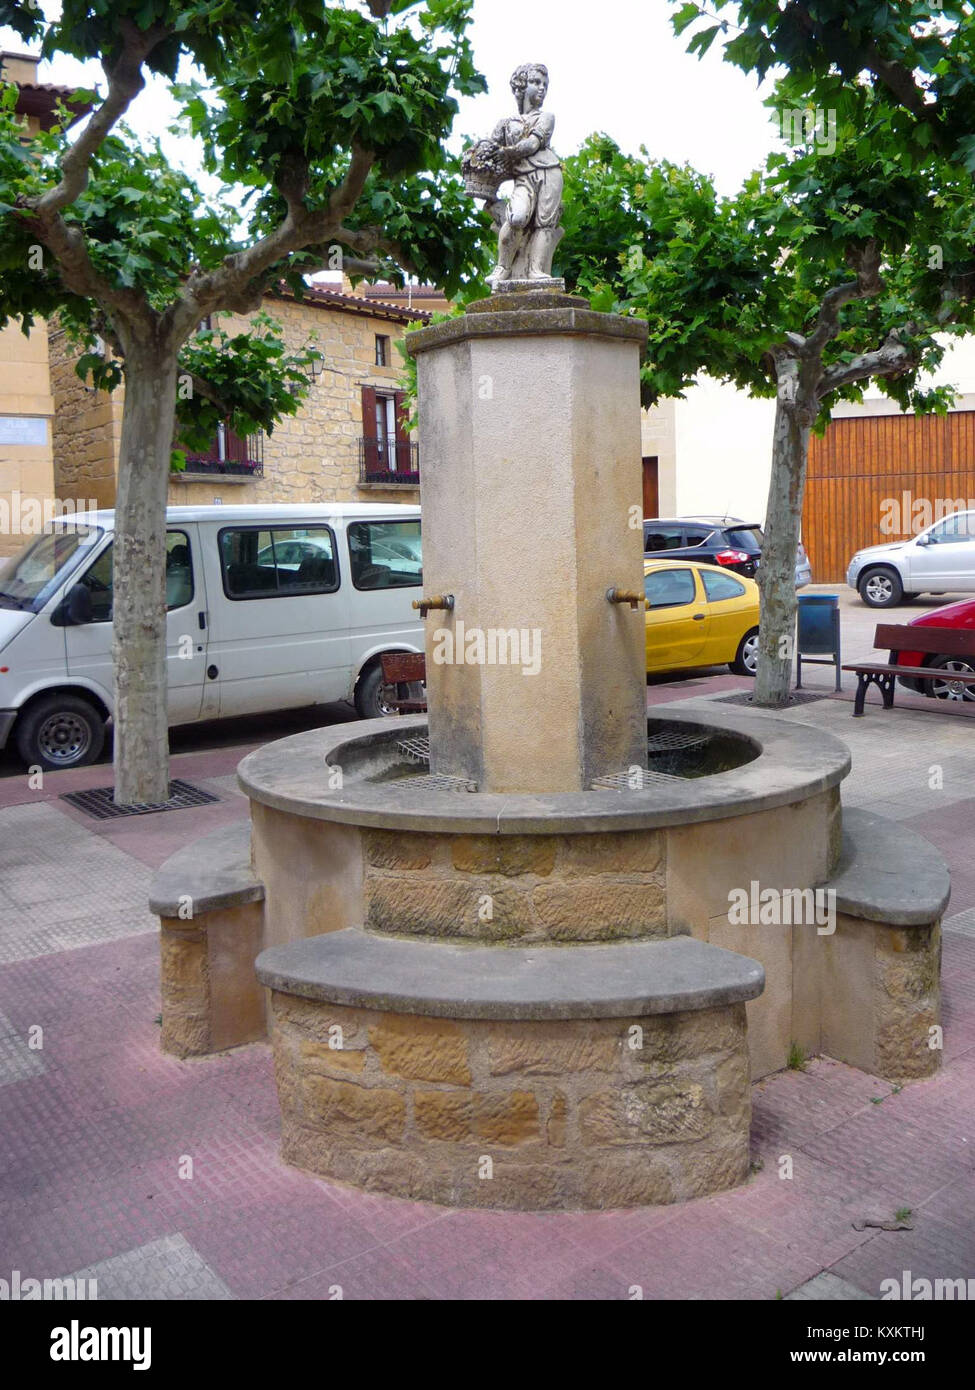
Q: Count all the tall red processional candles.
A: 0